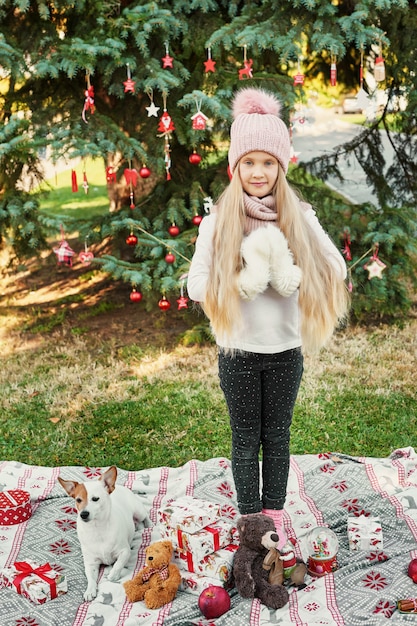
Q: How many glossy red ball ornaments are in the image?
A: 8